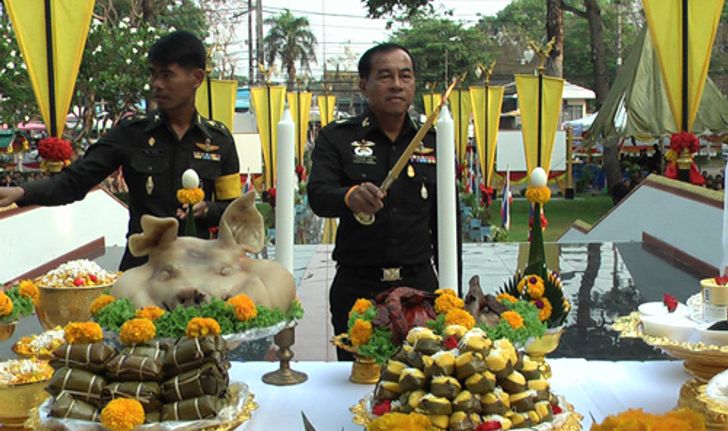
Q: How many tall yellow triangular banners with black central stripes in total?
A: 10